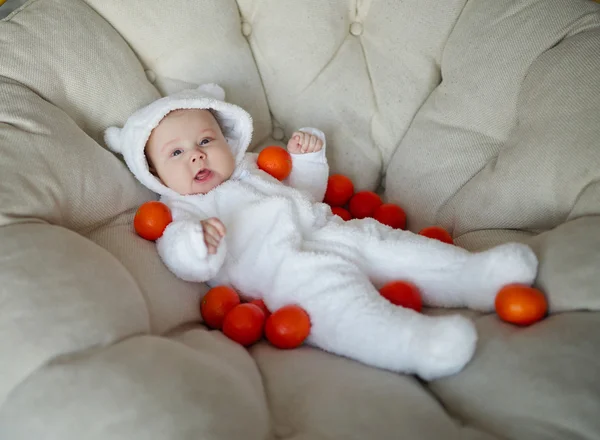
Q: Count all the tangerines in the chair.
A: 13